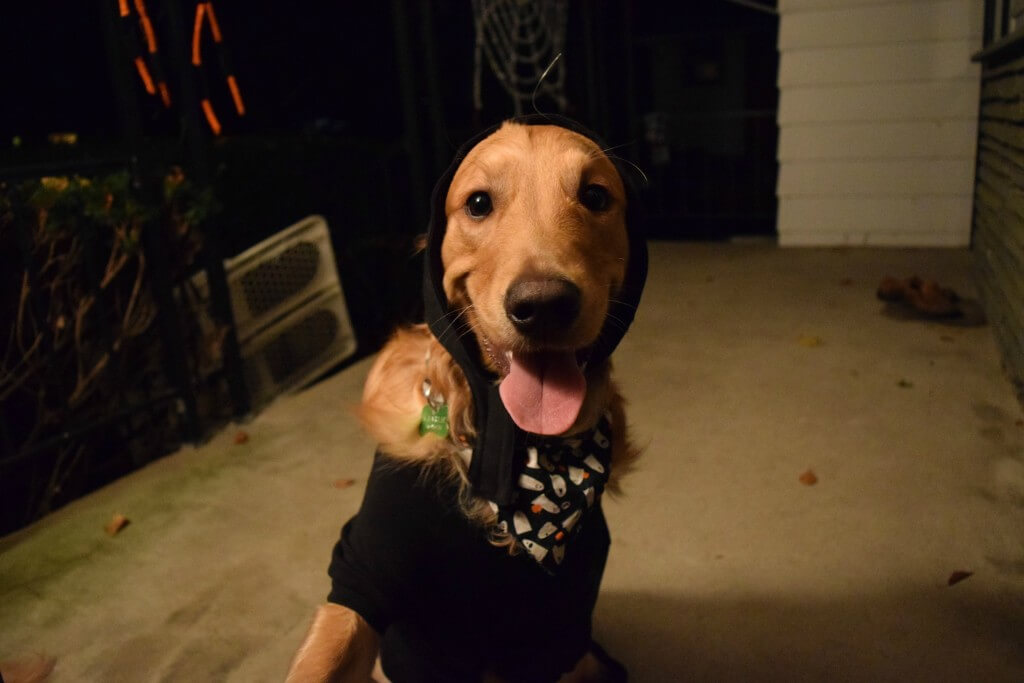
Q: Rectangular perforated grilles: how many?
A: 2